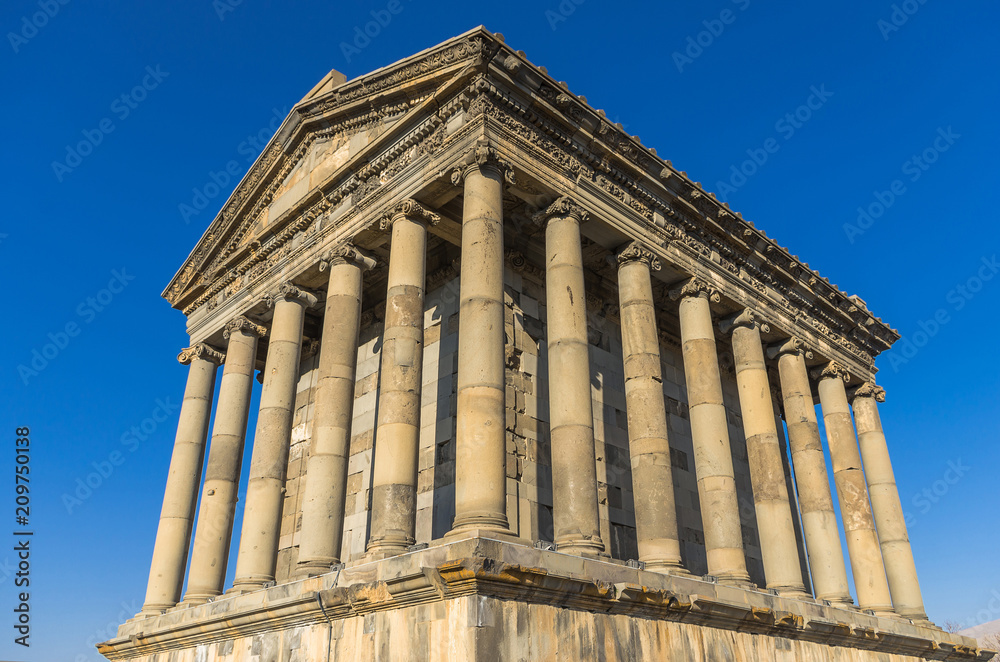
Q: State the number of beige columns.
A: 13